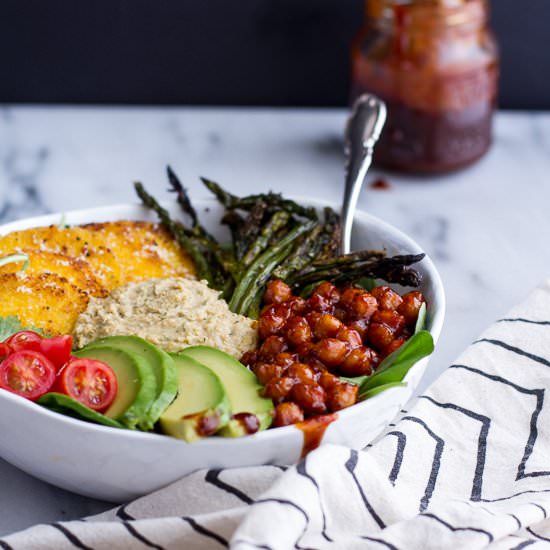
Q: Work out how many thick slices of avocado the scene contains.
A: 4